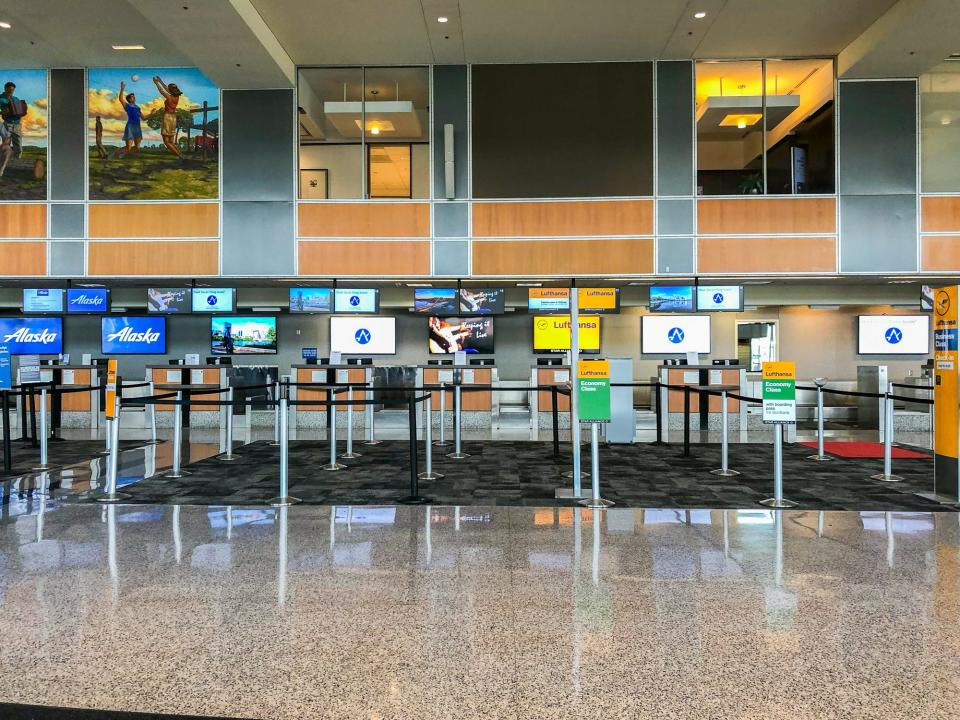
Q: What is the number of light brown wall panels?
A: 12